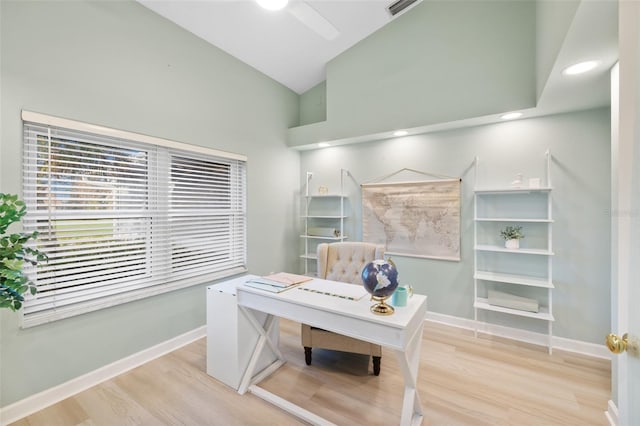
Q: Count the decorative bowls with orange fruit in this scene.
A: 0